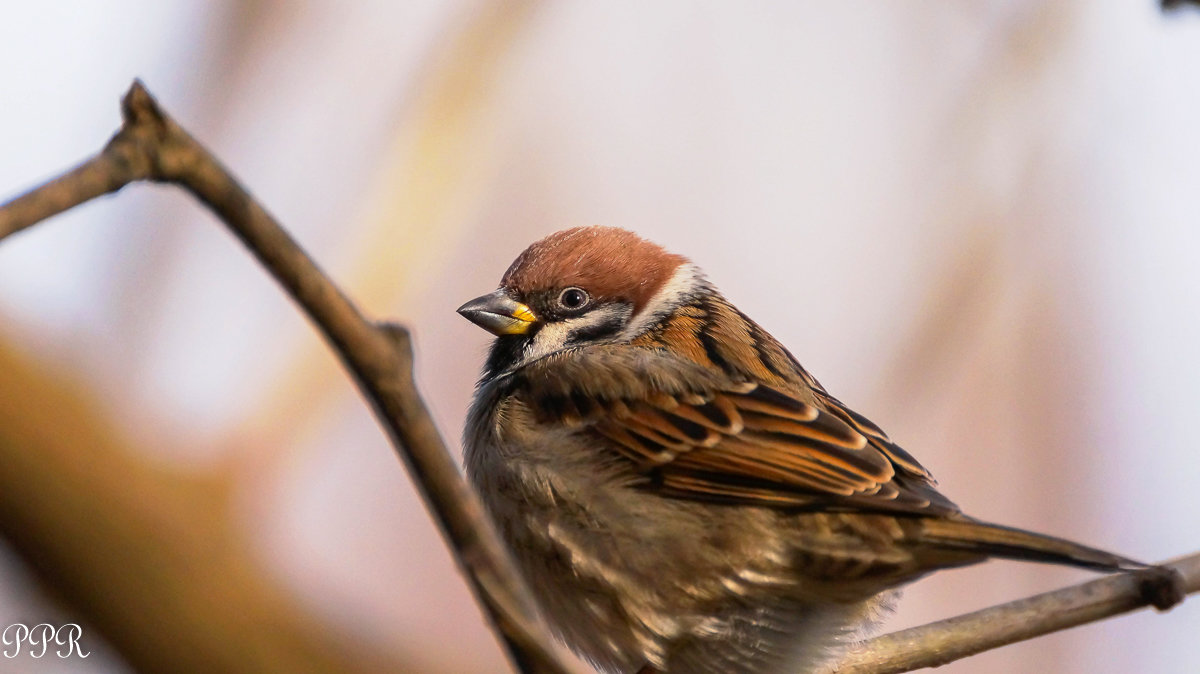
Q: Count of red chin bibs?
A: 0